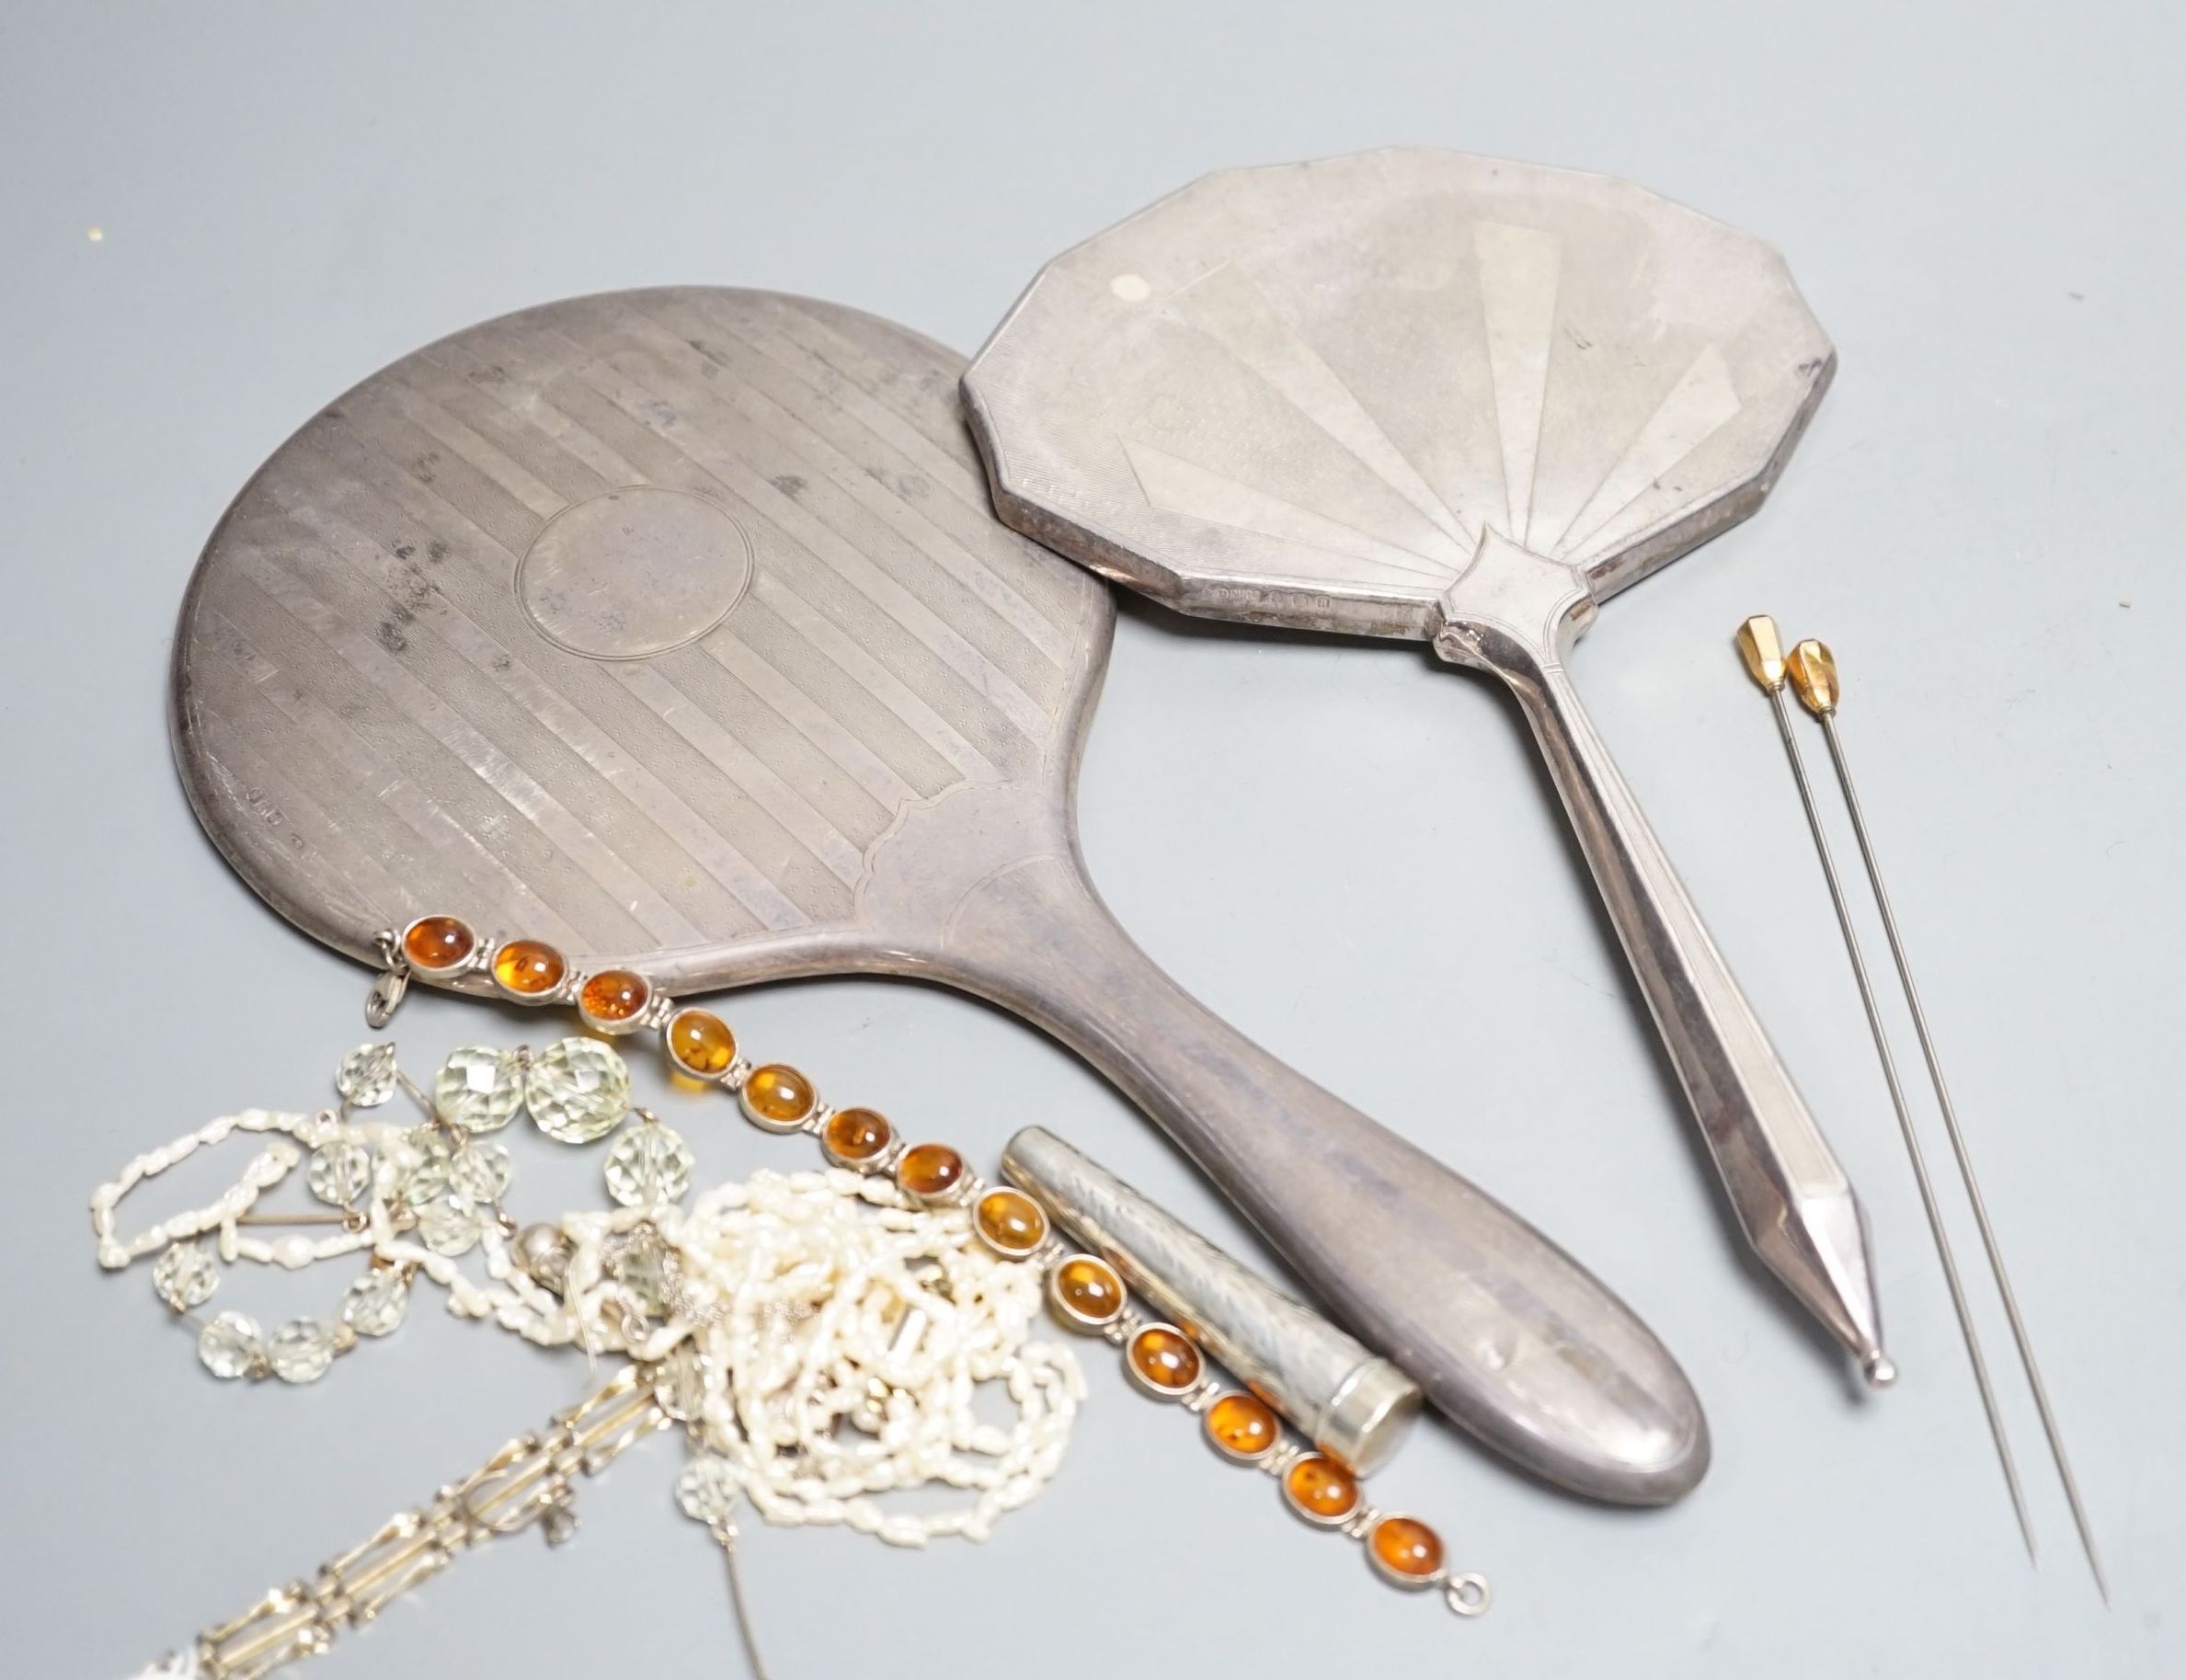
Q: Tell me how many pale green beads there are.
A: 15